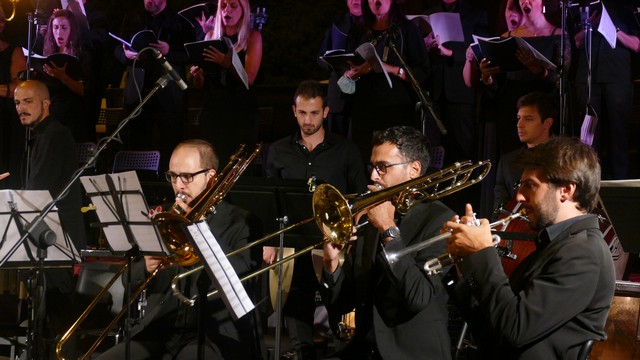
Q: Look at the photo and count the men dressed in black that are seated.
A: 3